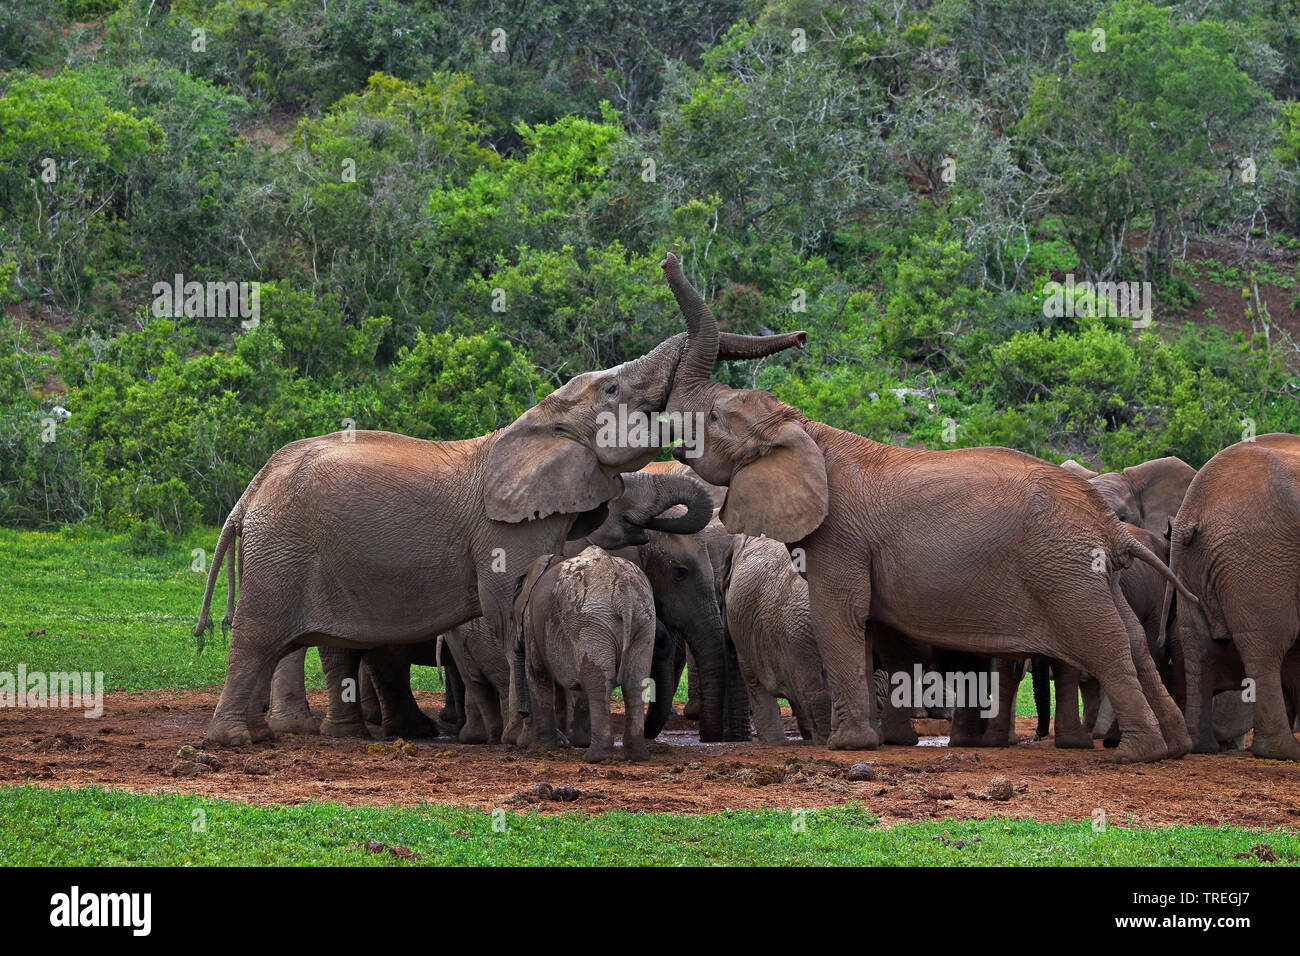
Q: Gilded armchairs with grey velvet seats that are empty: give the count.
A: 0